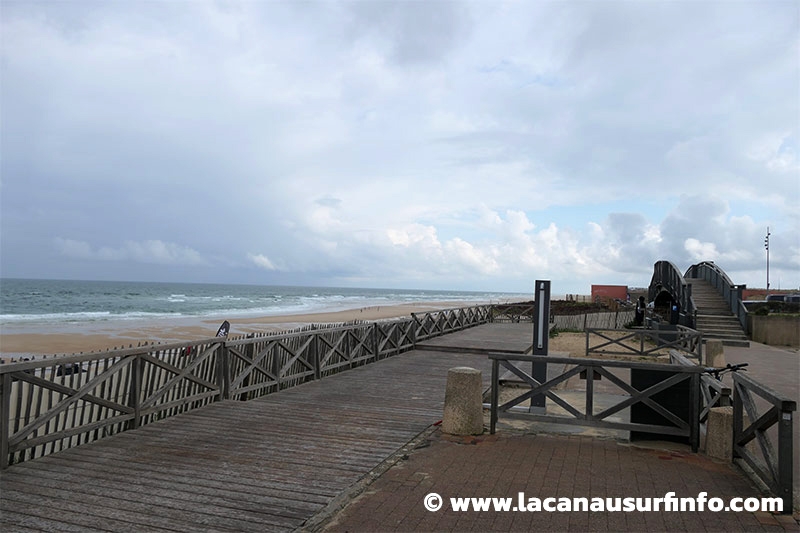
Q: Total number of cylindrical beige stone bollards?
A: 3